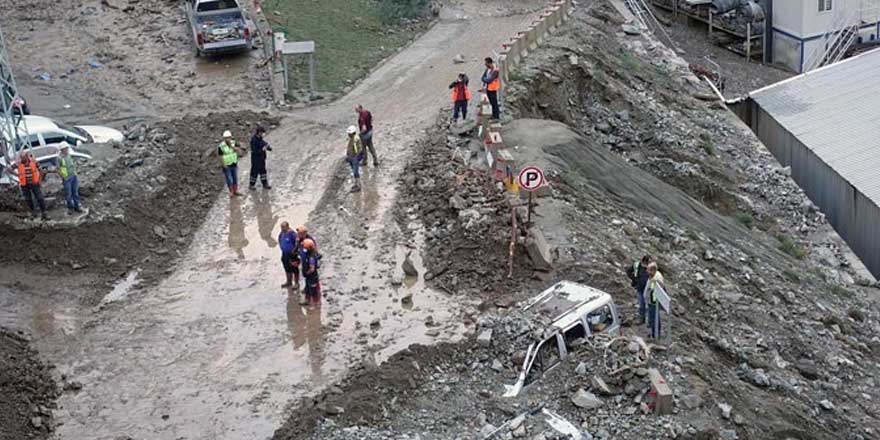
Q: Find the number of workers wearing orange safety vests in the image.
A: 3